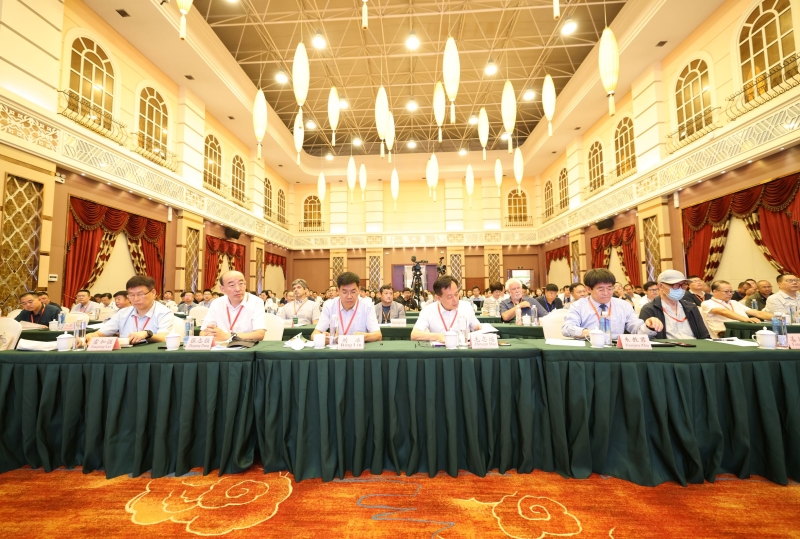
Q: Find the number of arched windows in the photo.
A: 14